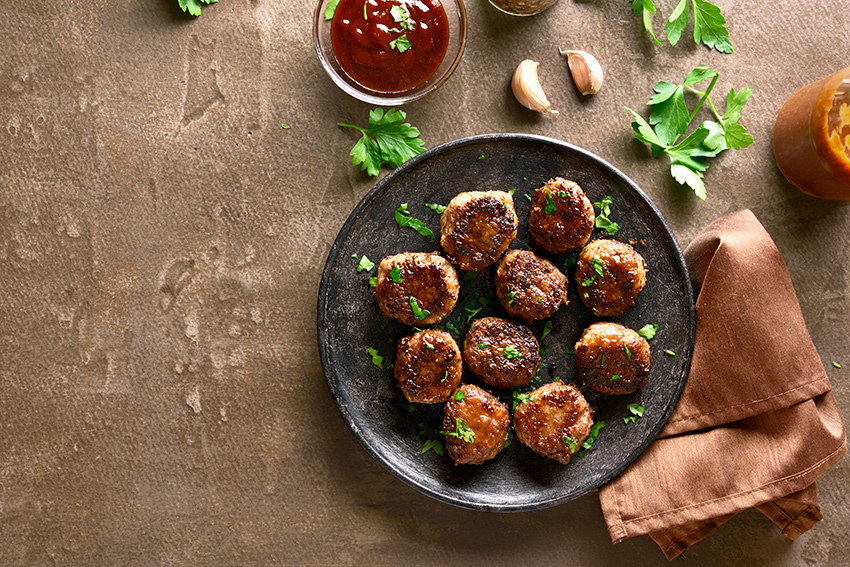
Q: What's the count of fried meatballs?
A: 10